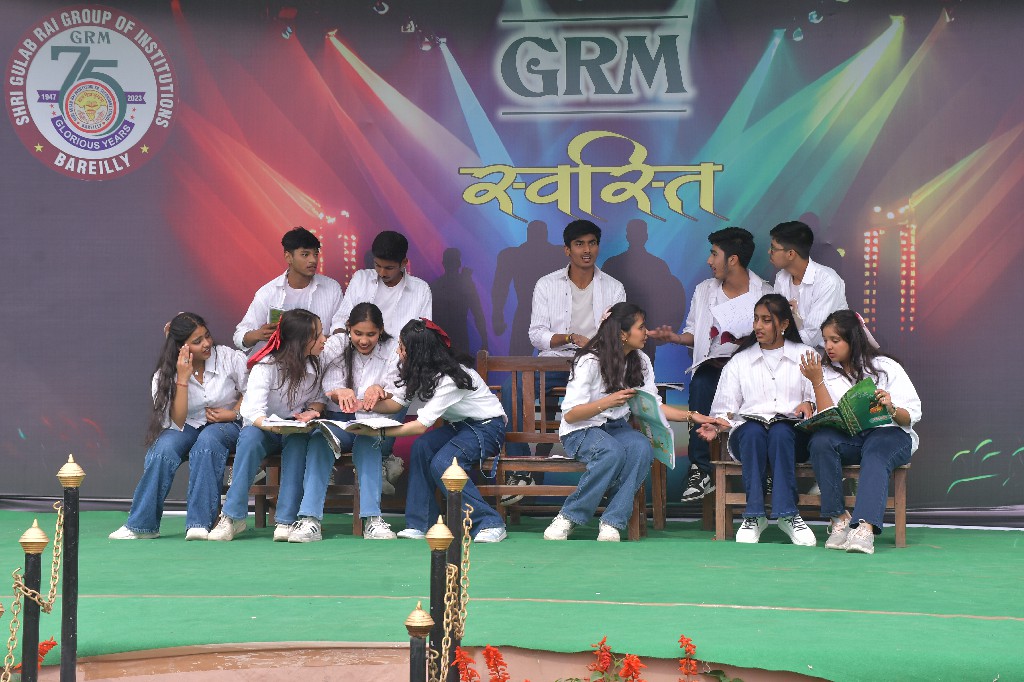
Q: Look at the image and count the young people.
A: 12